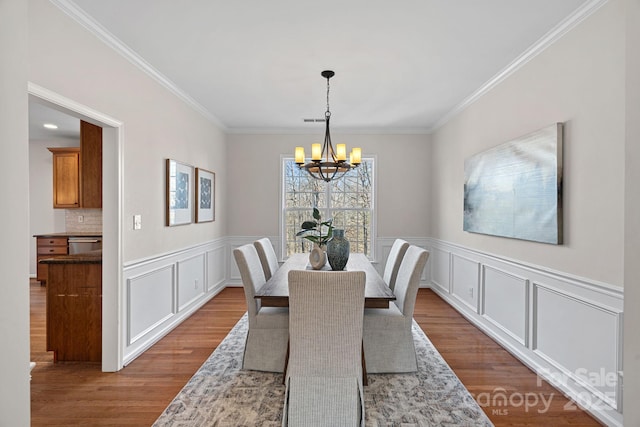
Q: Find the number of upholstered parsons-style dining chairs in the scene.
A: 5